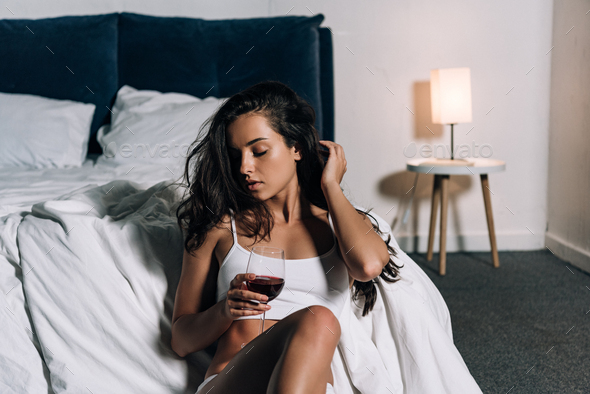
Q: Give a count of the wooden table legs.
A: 3